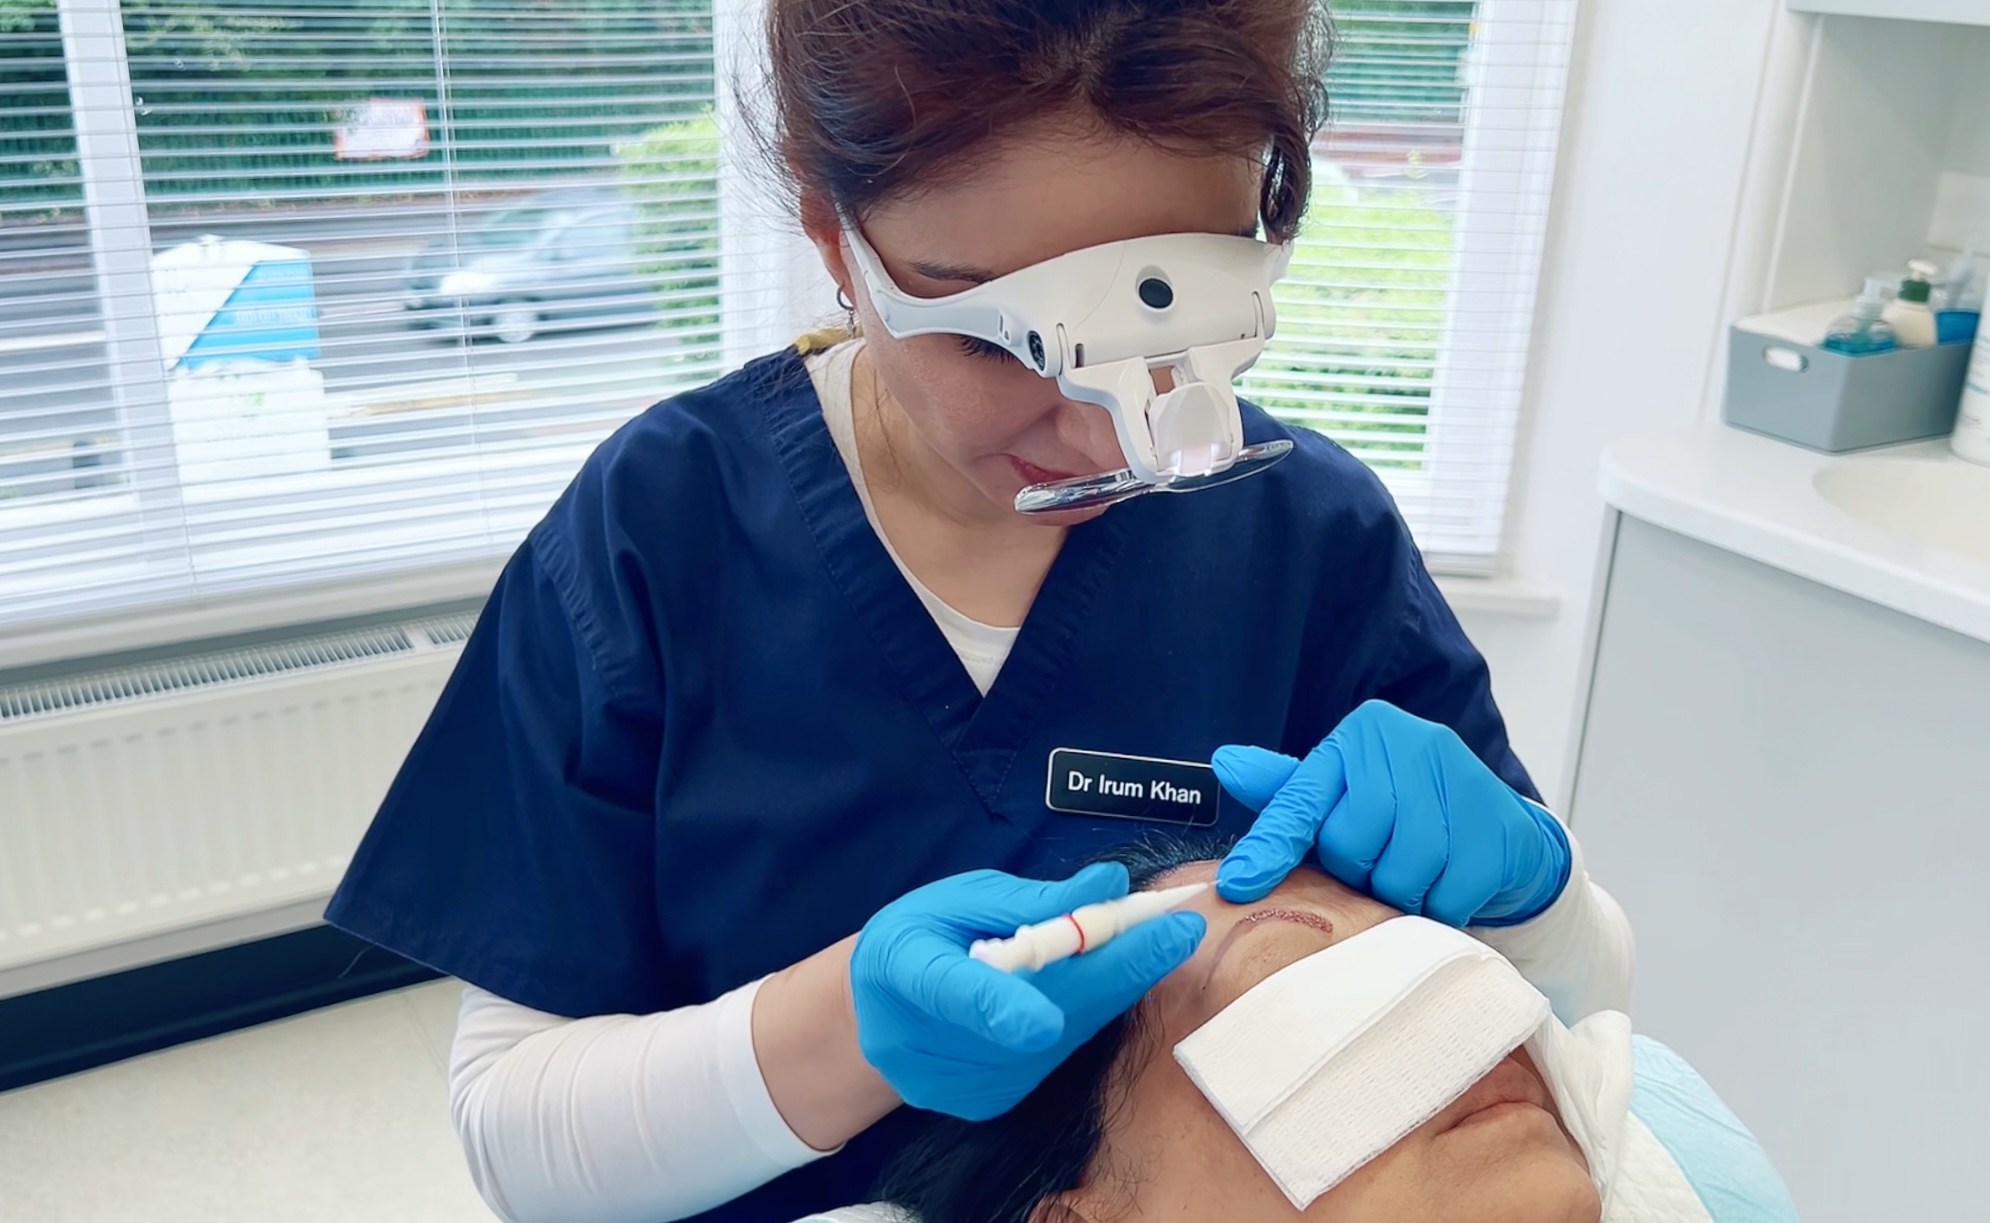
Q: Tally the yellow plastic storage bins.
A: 0